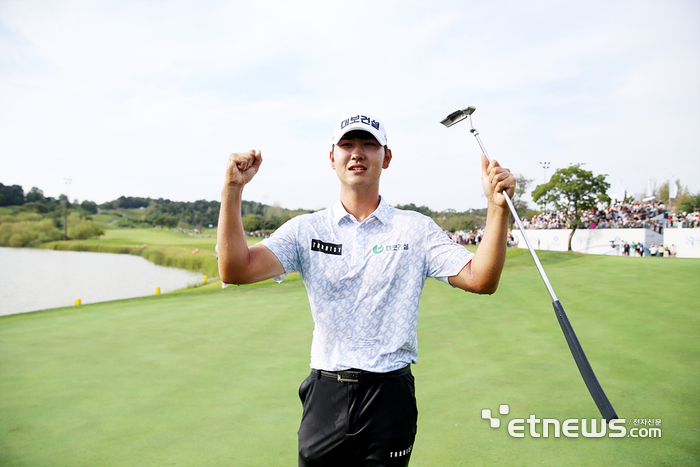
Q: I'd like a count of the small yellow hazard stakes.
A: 3